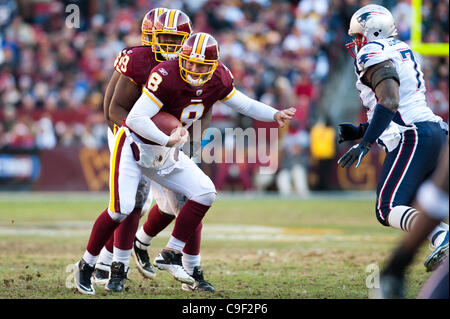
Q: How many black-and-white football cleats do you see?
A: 6